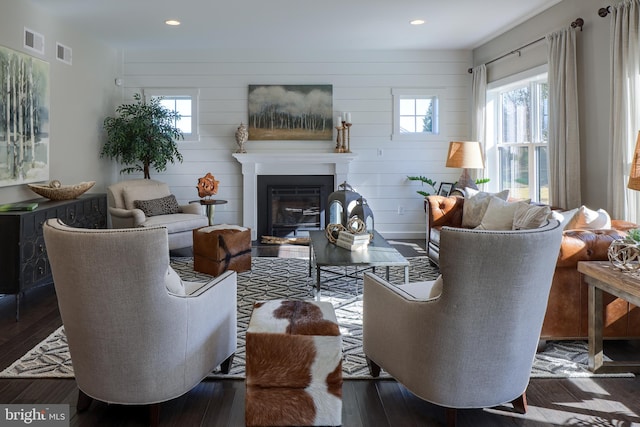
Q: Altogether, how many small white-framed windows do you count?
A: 2